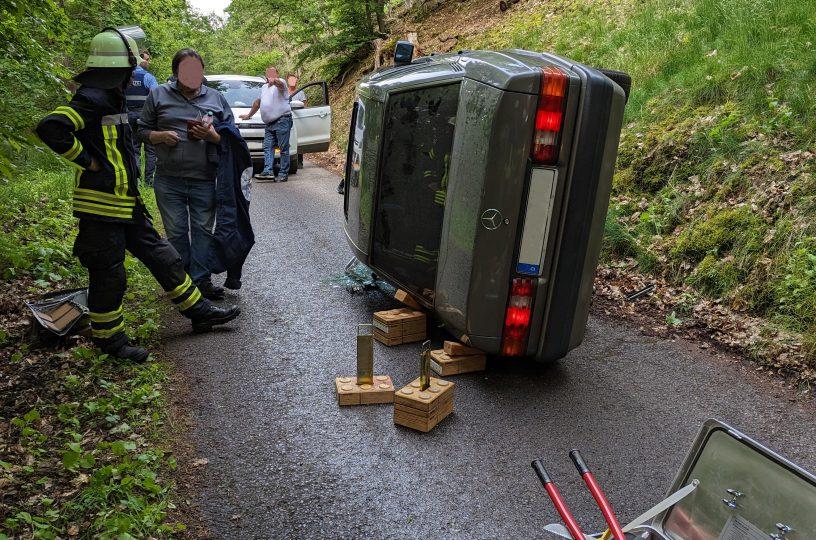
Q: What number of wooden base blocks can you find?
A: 4